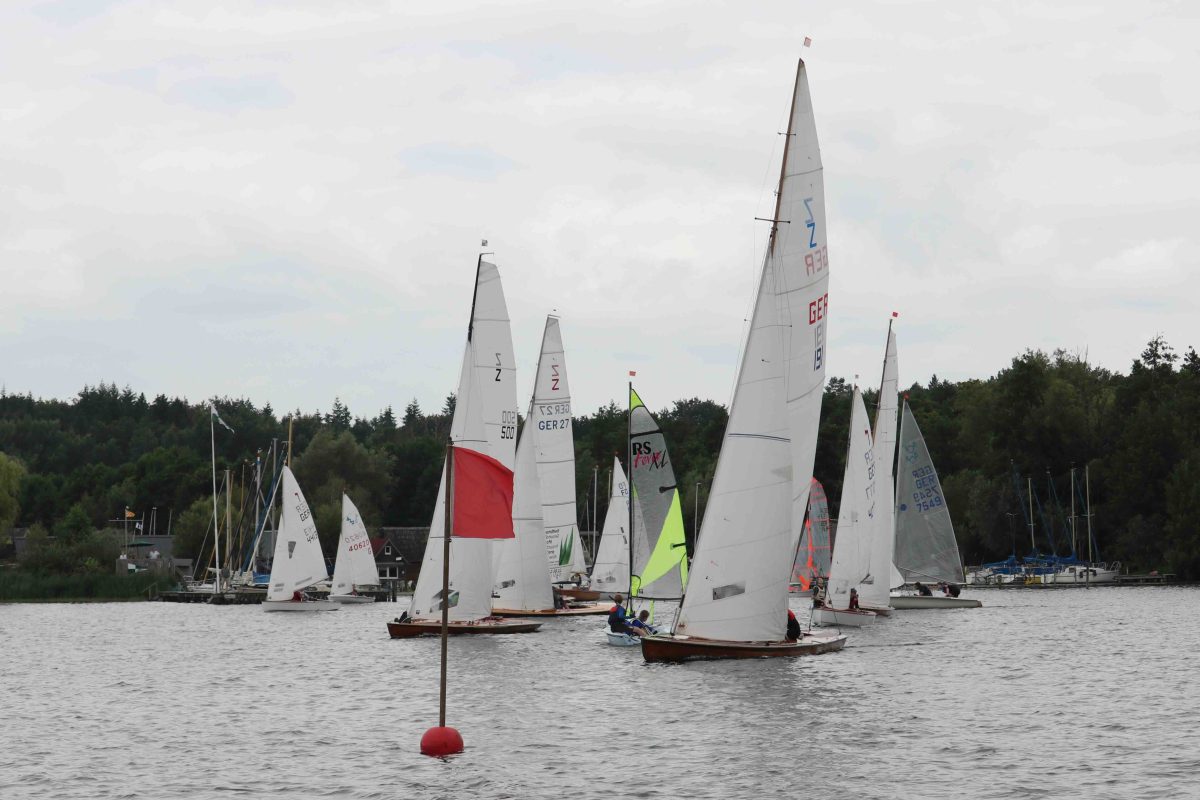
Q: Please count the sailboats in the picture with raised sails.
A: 11